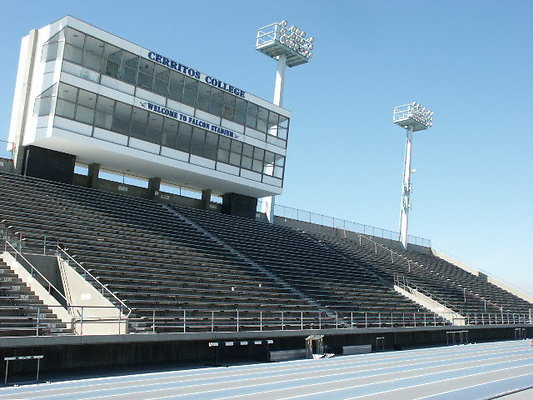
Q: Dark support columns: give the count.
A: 5